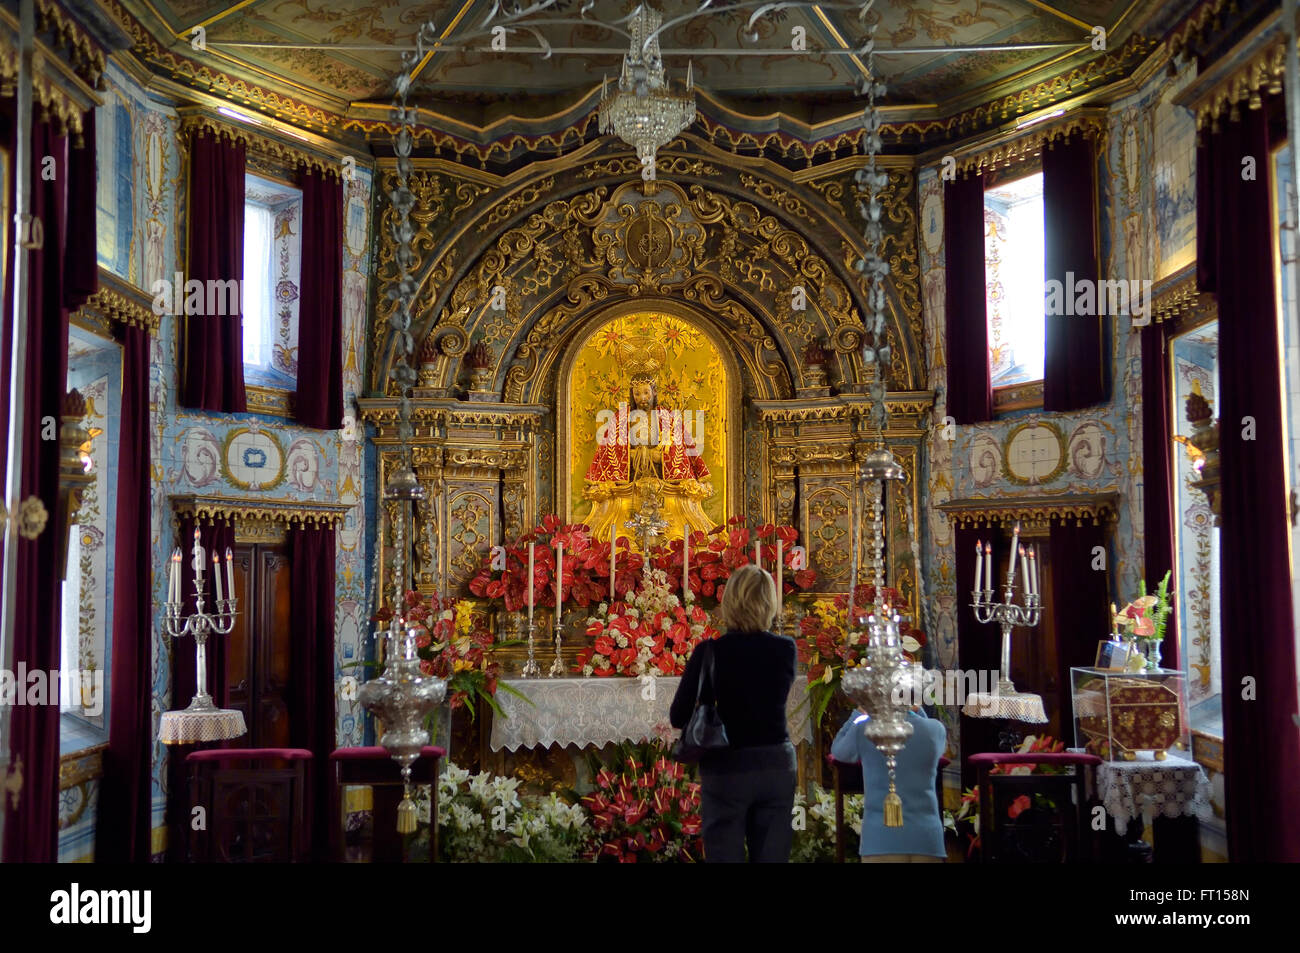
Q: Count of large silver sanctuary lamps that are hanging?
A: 2